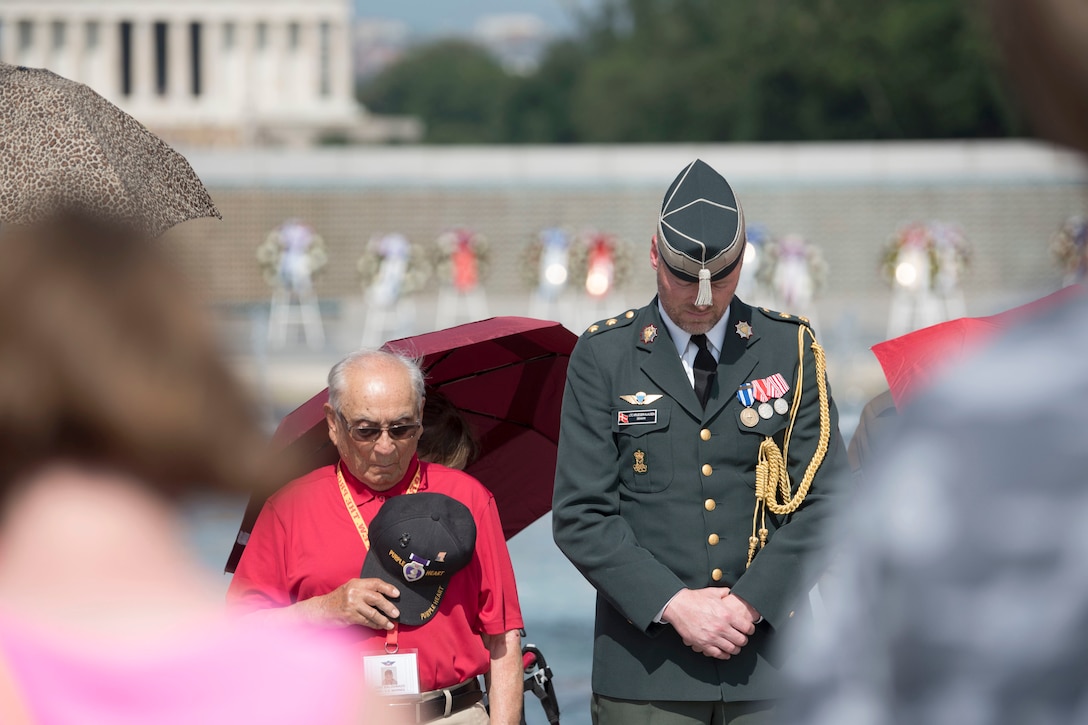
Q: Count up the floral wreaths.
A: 10